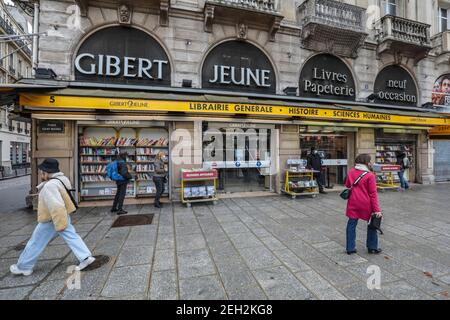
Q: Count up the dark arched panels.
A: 4